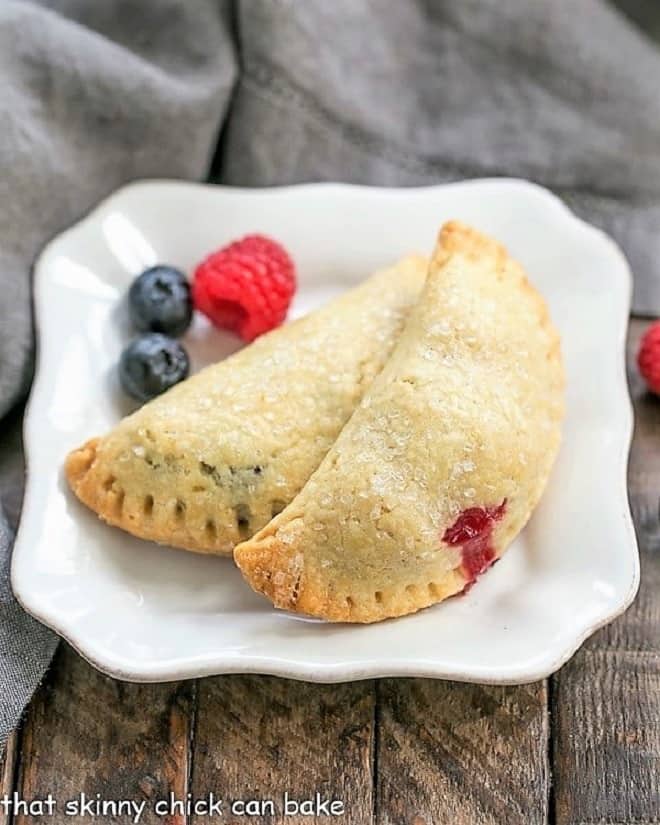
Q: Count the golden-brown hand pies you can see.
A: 2